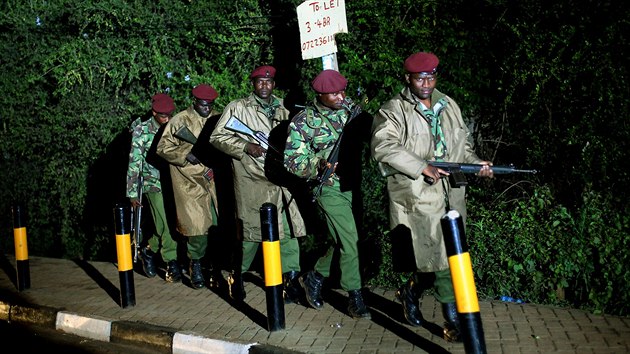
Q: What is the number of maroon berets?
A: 5